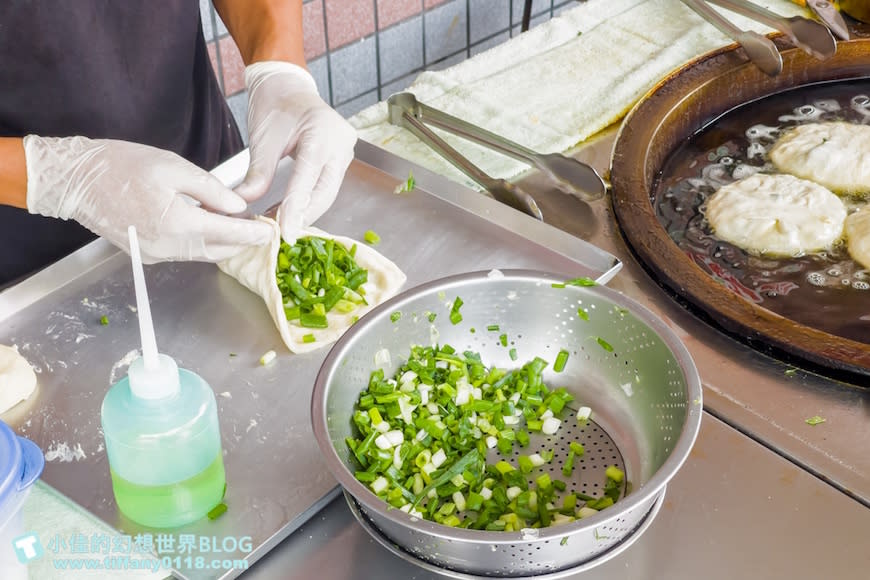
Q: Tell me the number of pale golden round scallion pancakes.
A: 3